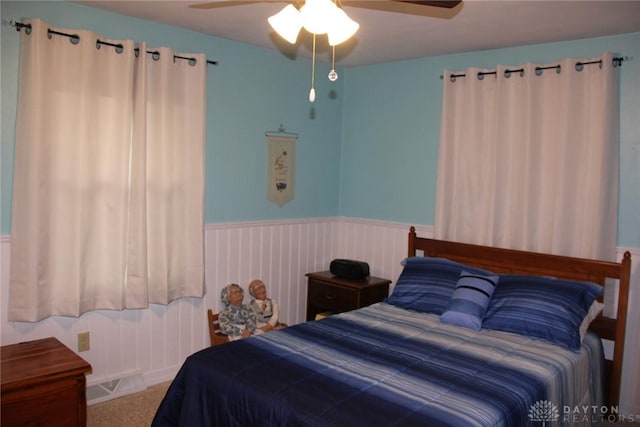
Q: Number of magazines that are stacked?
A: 0